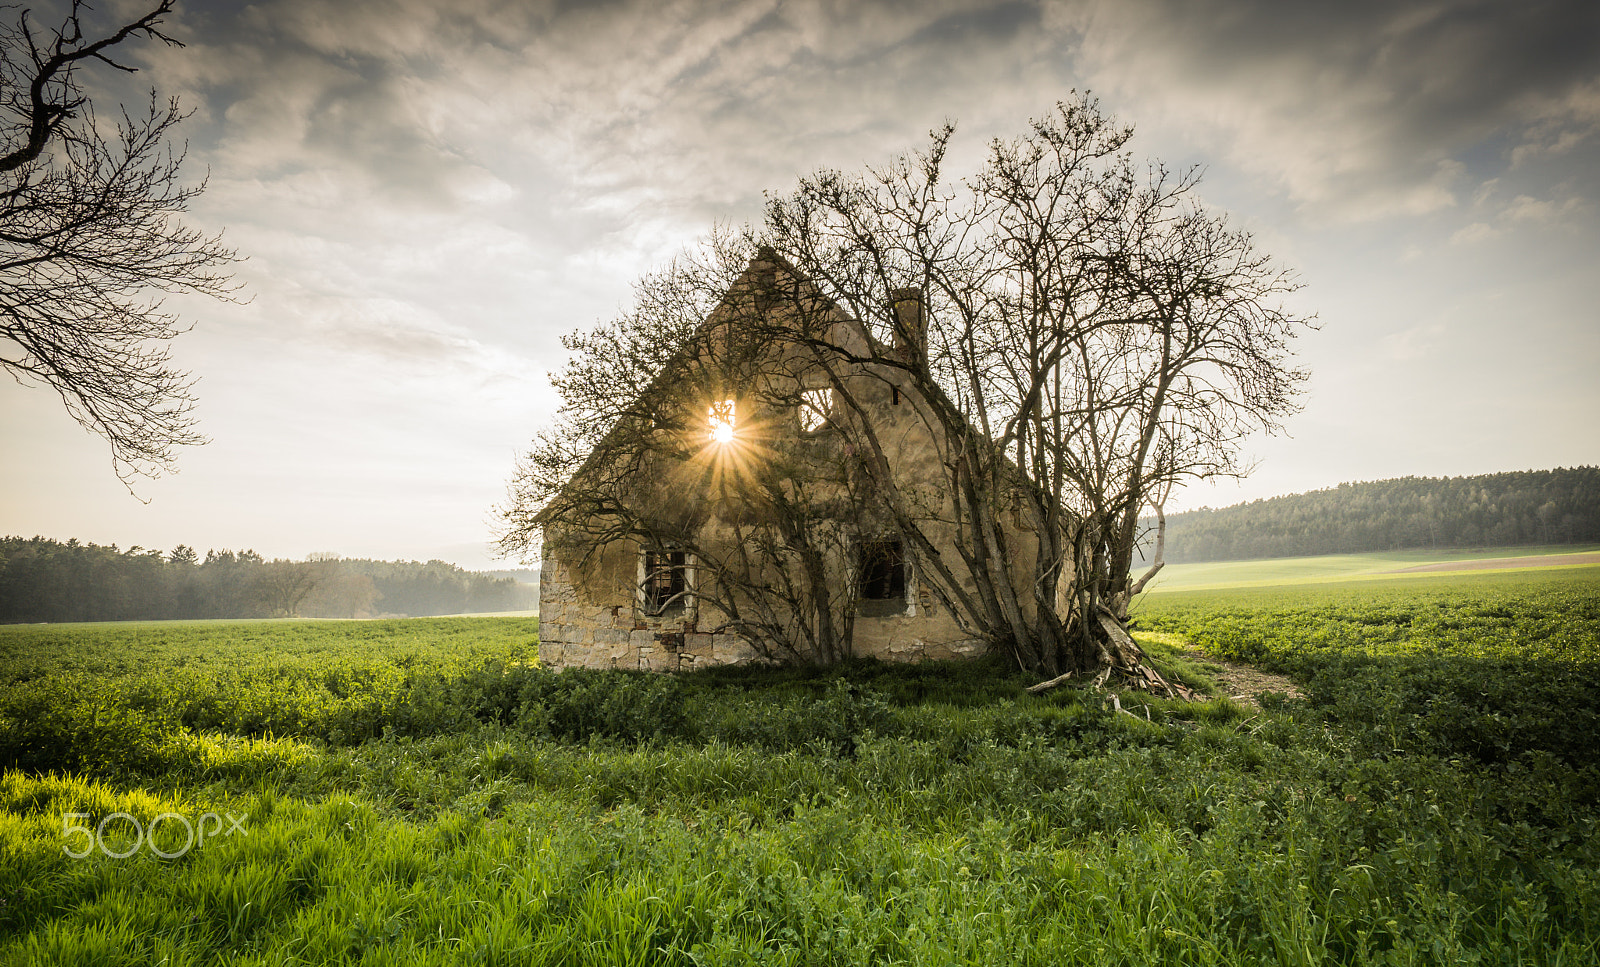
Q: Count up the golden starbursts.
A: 1